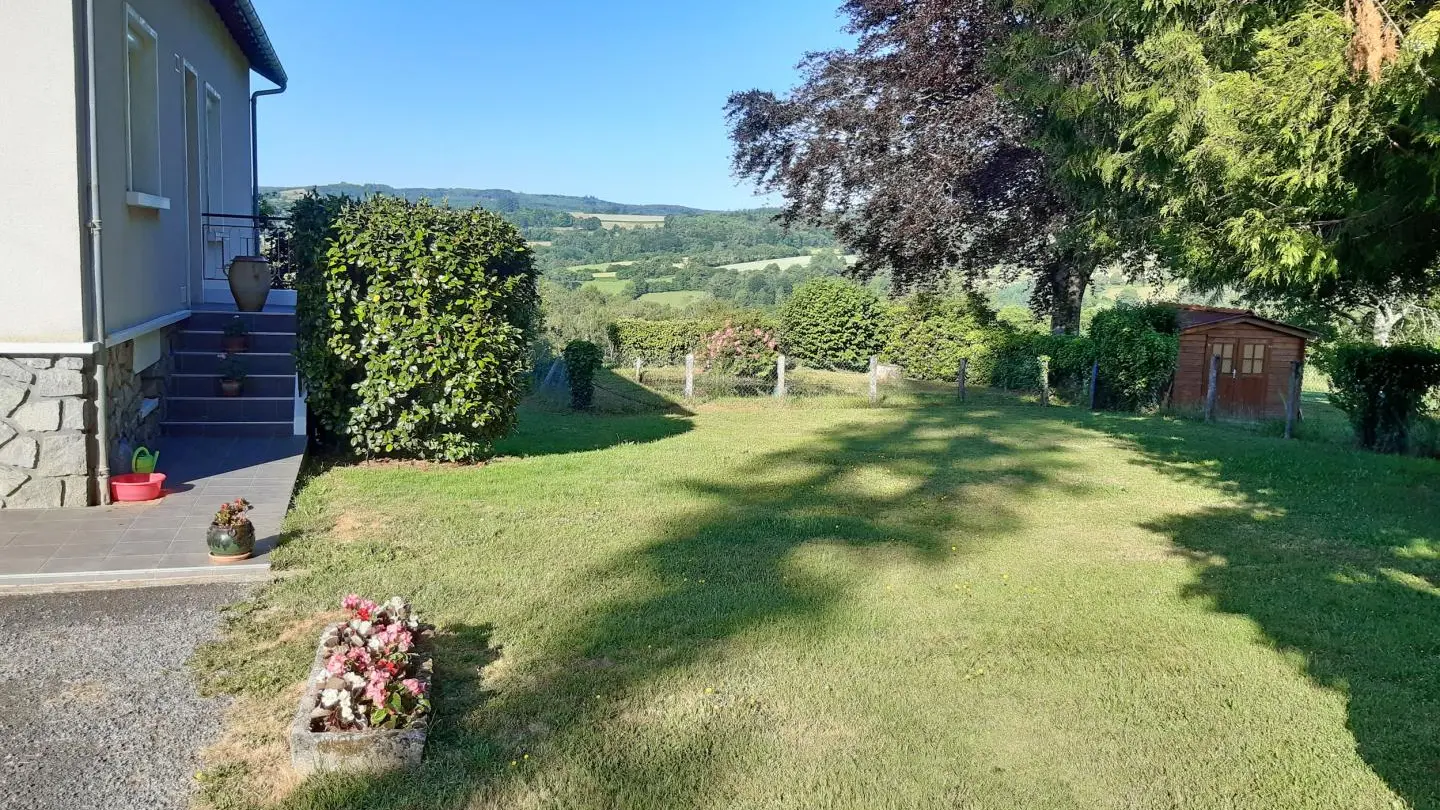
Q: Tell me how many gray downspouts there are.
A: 2